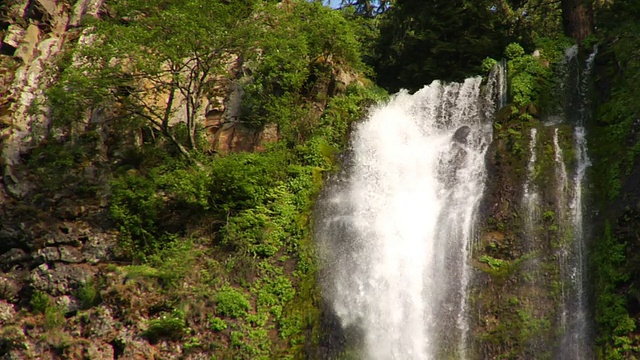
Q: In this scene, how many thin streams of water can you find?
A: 3